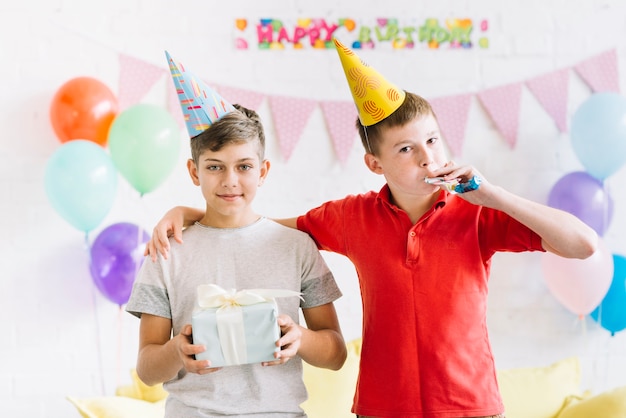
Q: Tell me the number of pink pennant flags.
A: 9